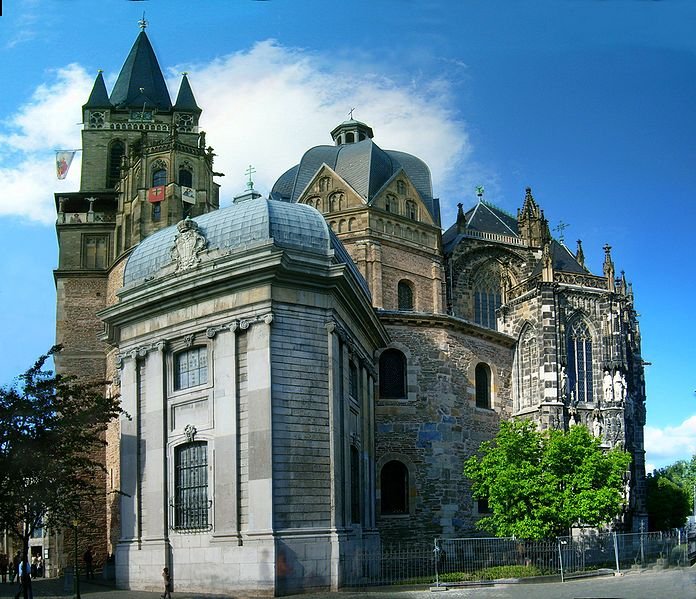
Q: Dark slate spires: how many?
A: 3